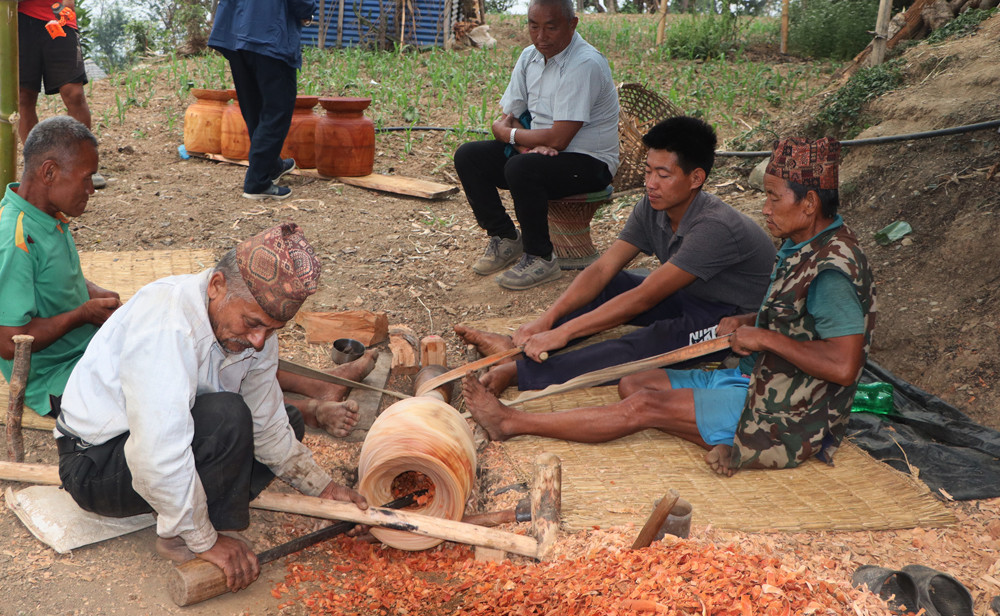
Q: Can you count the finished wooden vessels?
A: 4